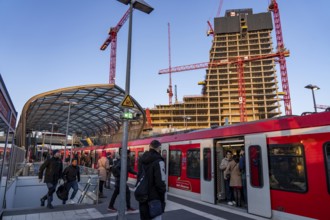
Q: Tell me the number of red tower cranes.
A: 5